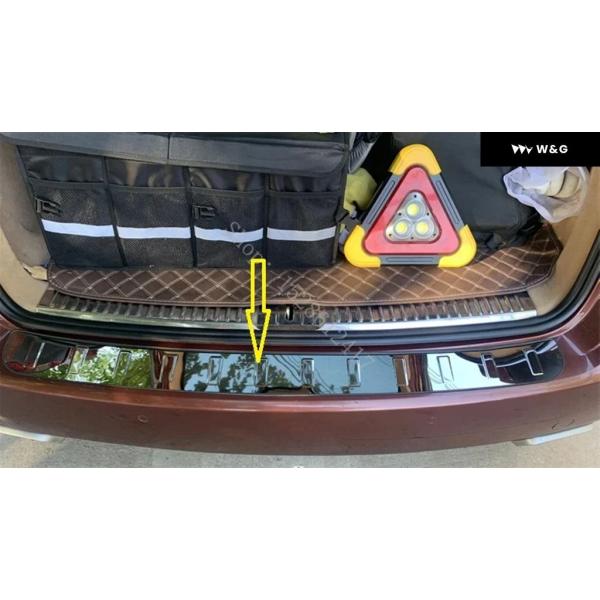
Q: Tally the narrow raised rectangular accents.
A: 12